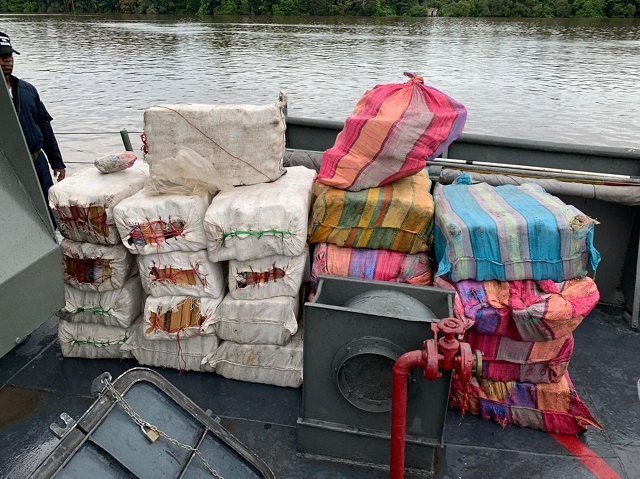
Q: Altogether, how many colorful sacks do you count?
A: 7